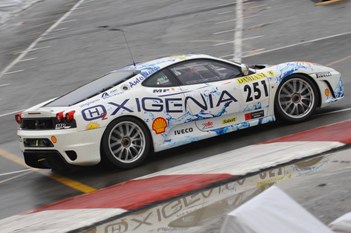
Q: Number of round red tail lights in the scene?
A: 3